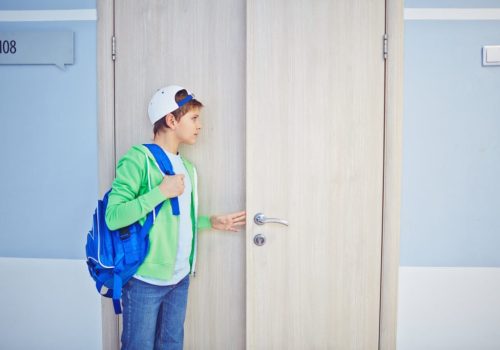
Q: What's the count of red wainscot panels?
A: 0